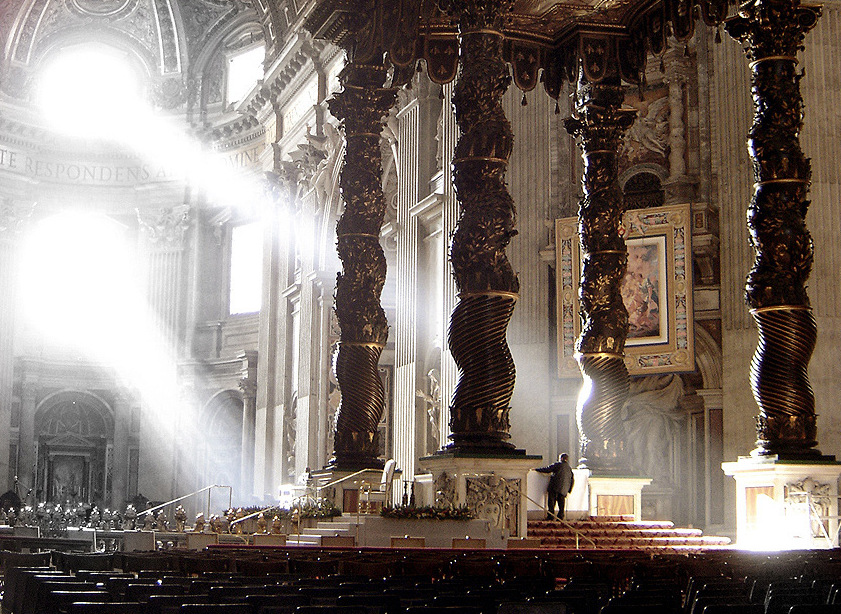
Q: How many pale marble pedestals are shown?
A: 4